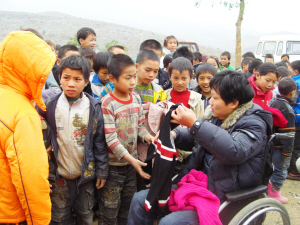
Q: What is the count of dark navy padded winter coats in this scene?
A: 1